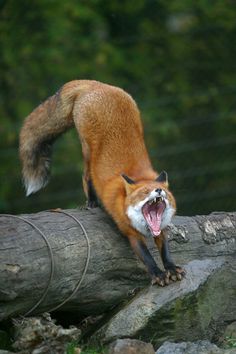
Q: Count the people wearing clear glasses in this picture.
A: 0